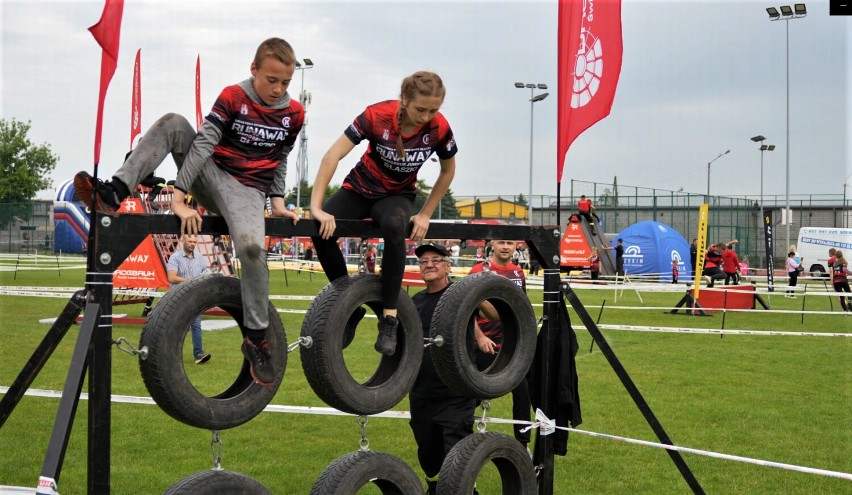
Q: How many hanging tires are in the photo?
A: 6